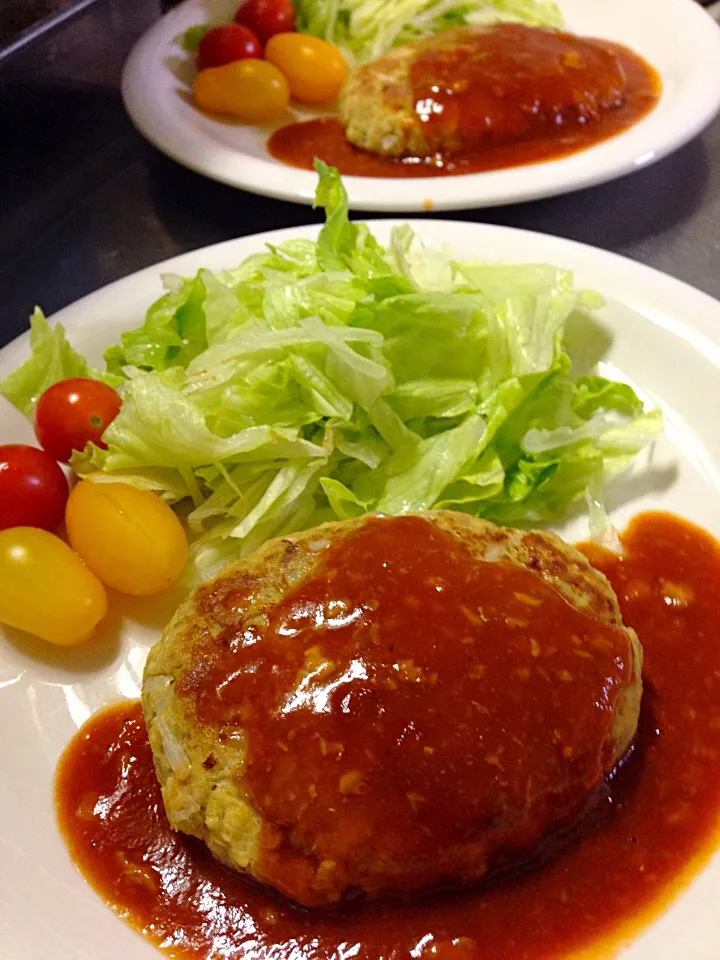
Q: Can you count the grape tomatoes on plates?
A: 8